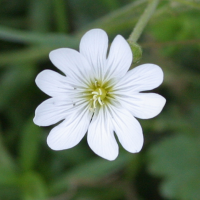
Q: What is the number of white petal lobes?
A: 10